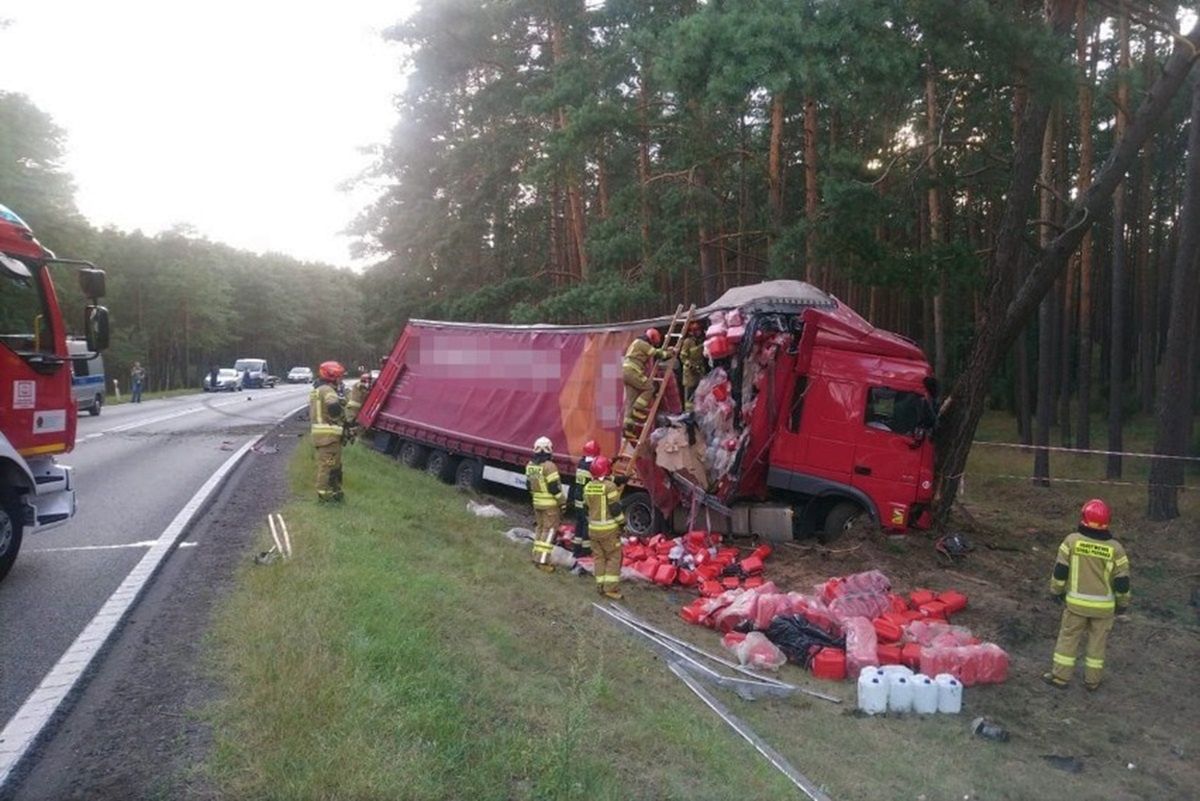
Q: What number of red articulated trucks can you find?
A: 1